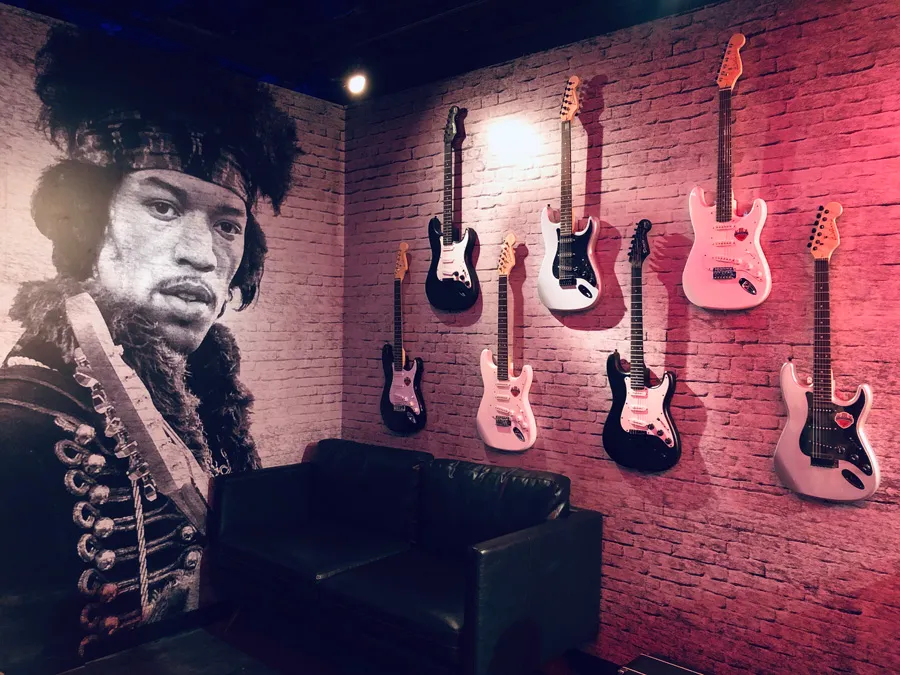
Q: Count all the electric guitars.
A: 7